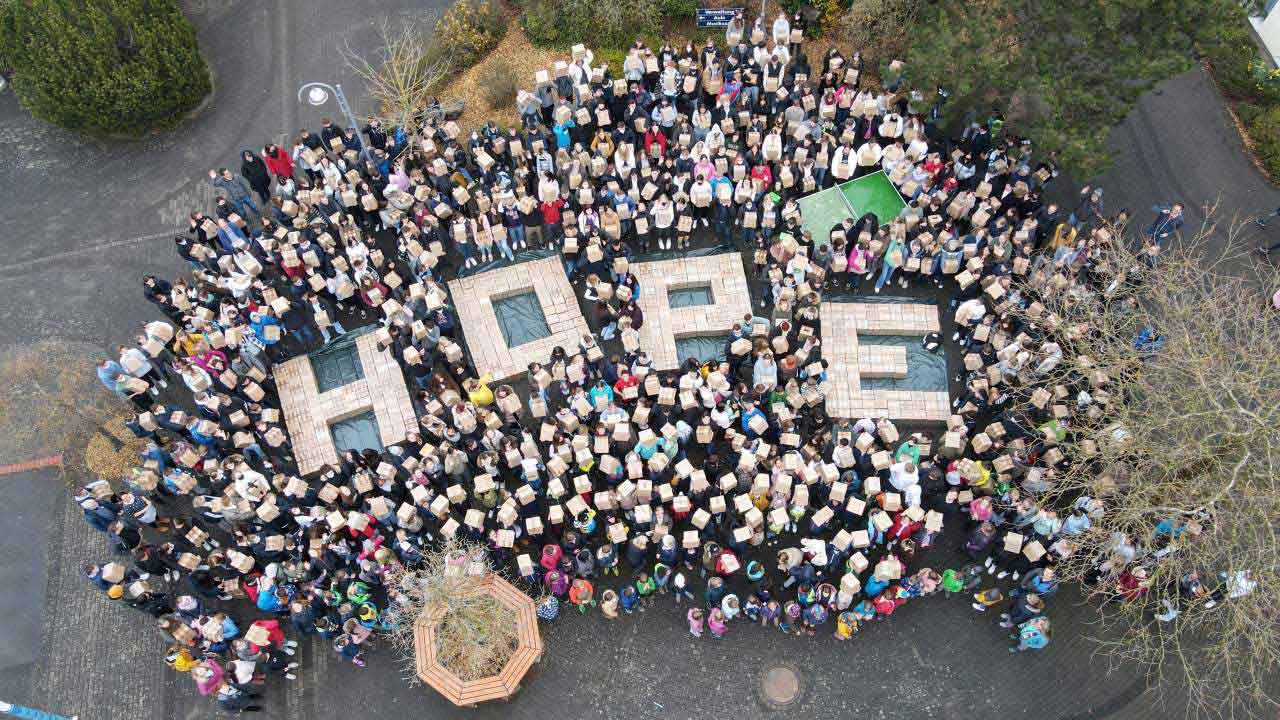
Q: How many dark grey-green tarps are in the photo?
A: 4